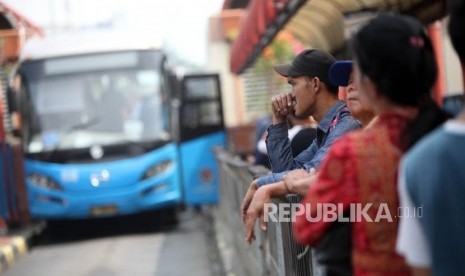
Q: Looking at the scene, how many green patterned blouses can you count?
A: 0